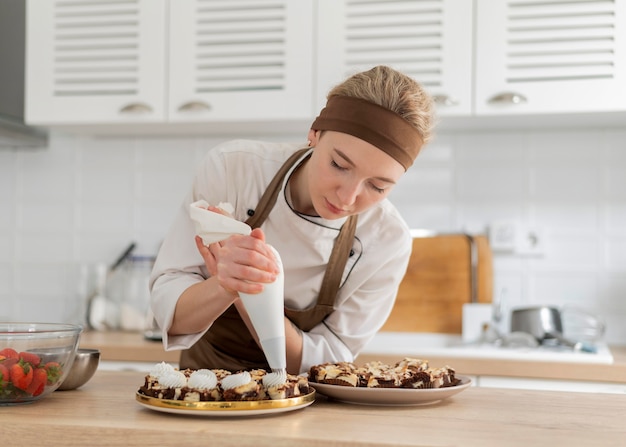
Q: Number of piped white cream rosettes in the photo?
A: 5